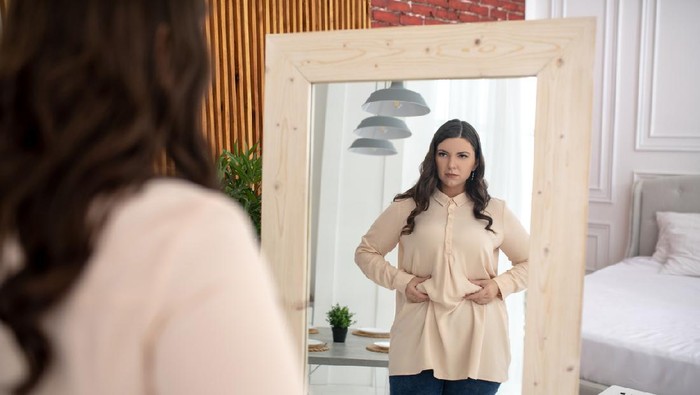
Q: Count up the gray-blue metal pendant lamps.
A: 3